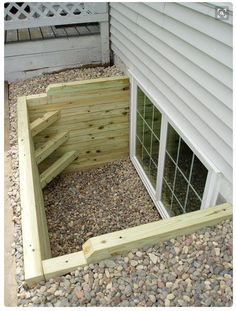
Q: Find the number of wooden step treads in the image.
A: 3